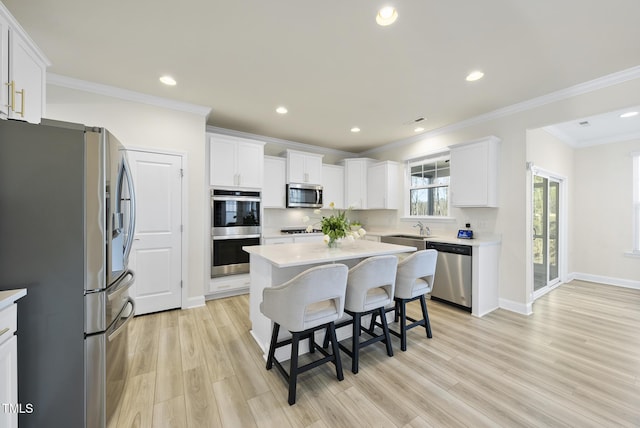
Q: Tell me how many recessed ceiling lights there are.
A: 7